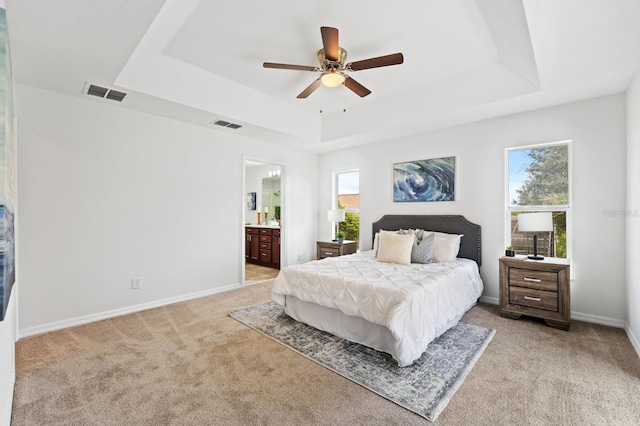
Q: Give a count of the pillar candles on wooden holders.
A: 2